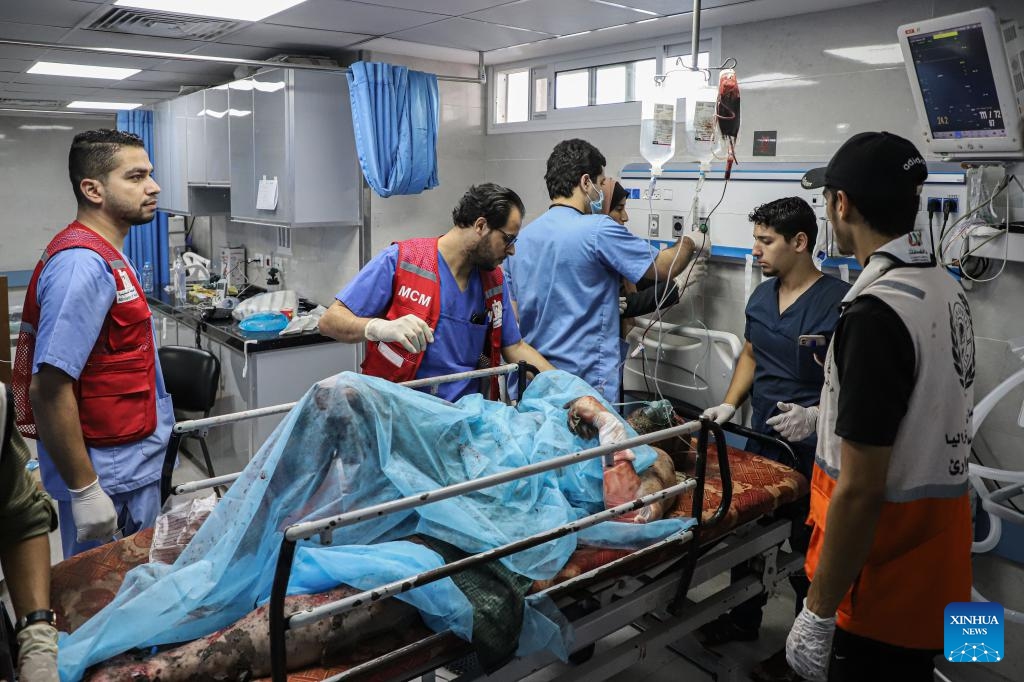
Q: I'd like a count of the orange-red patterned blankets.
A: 1